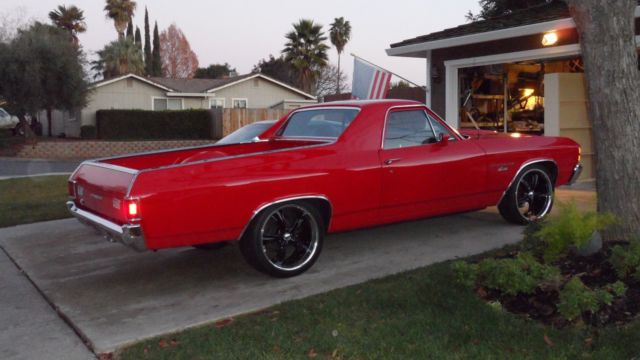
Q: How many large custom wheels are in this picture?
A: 2